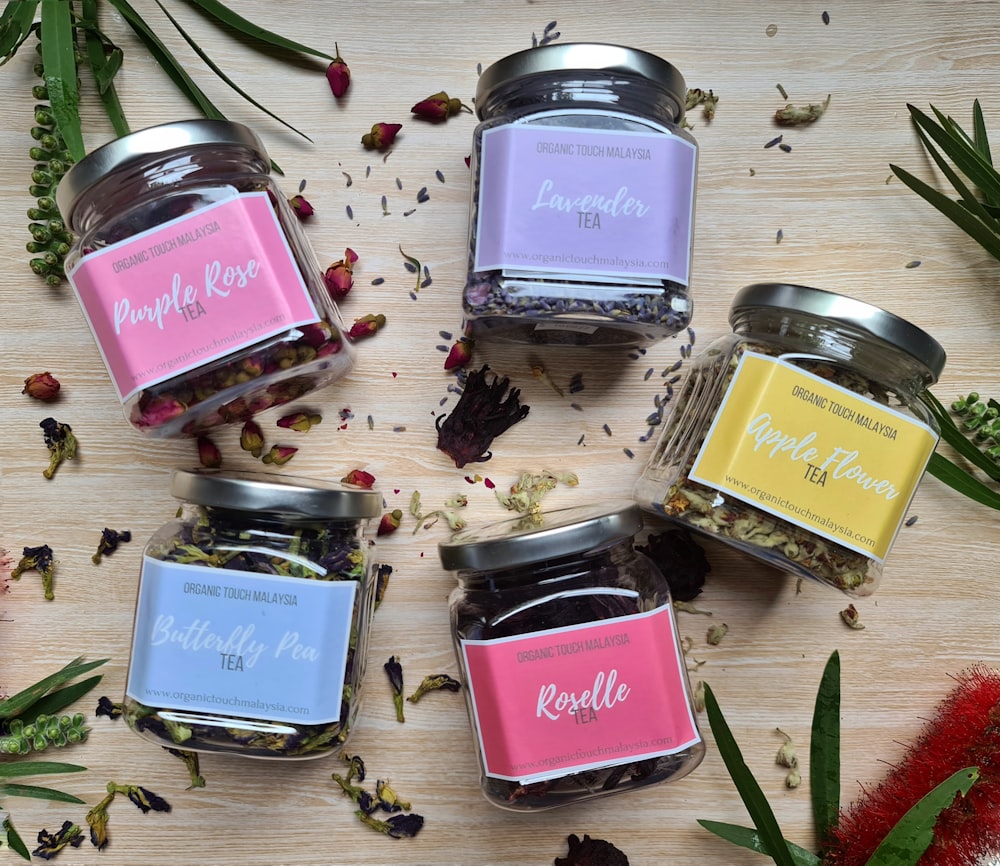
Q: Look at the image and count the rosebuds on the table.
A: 14